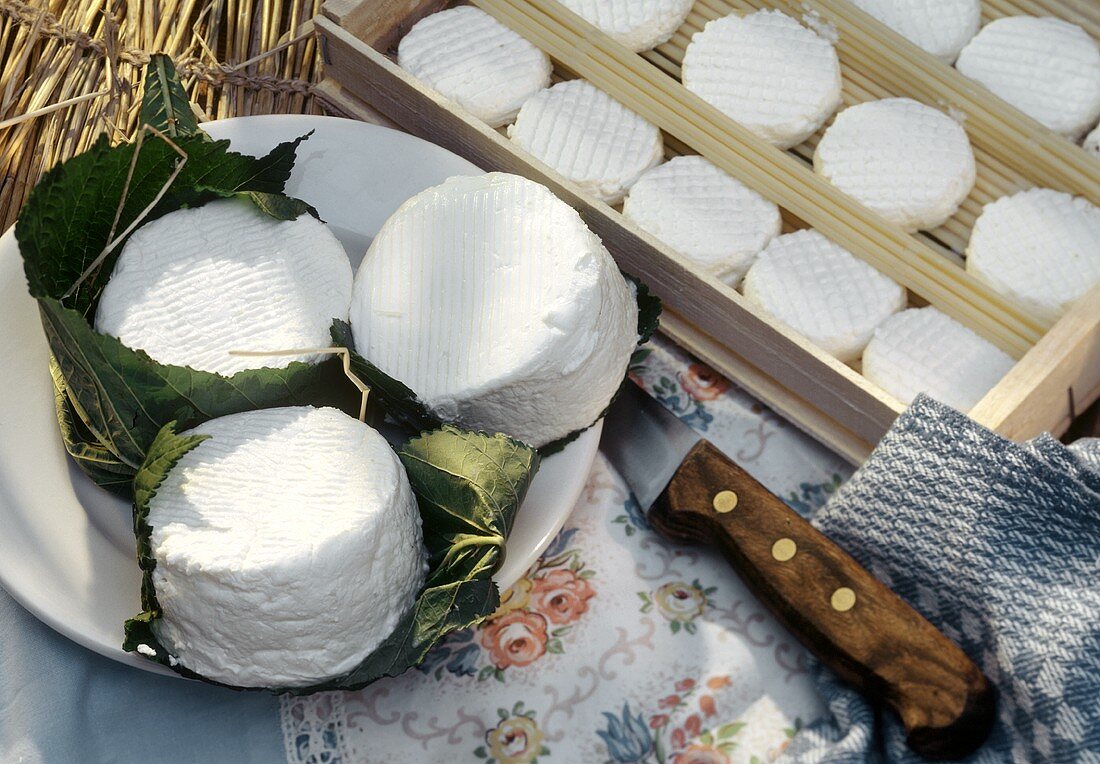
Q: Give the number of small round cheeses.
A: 12